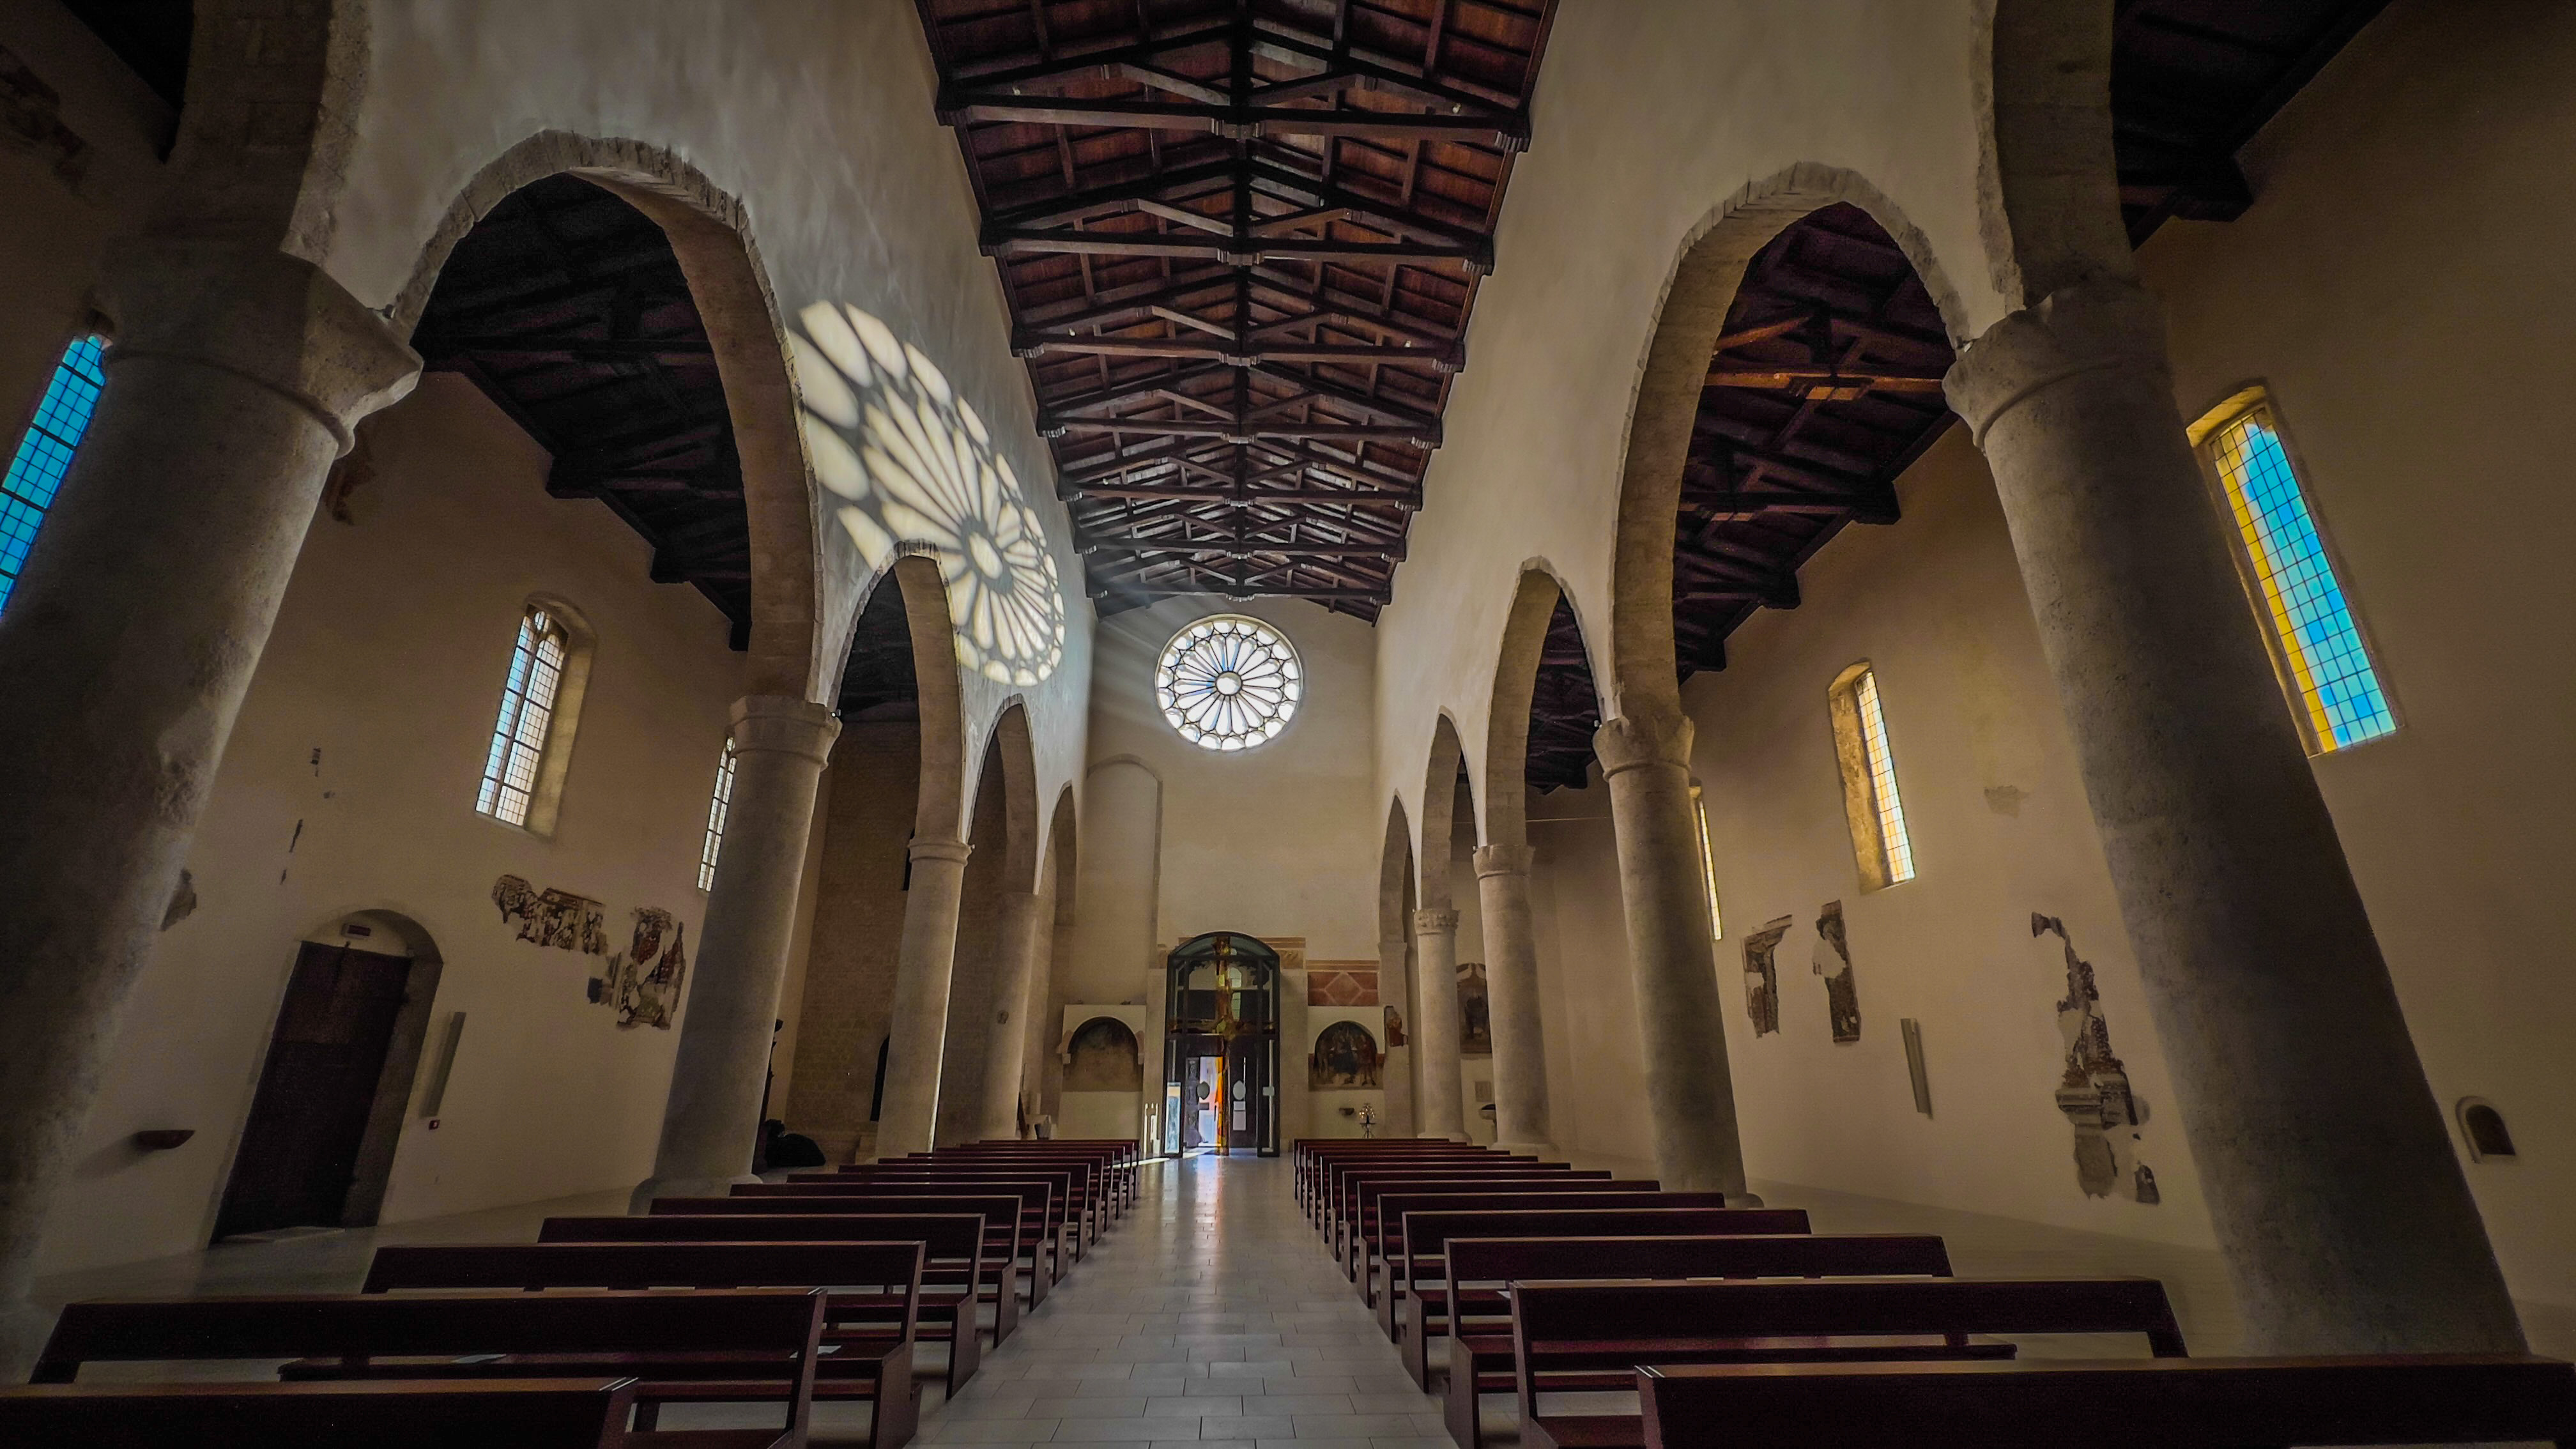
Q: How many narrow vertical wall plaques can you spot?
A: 2